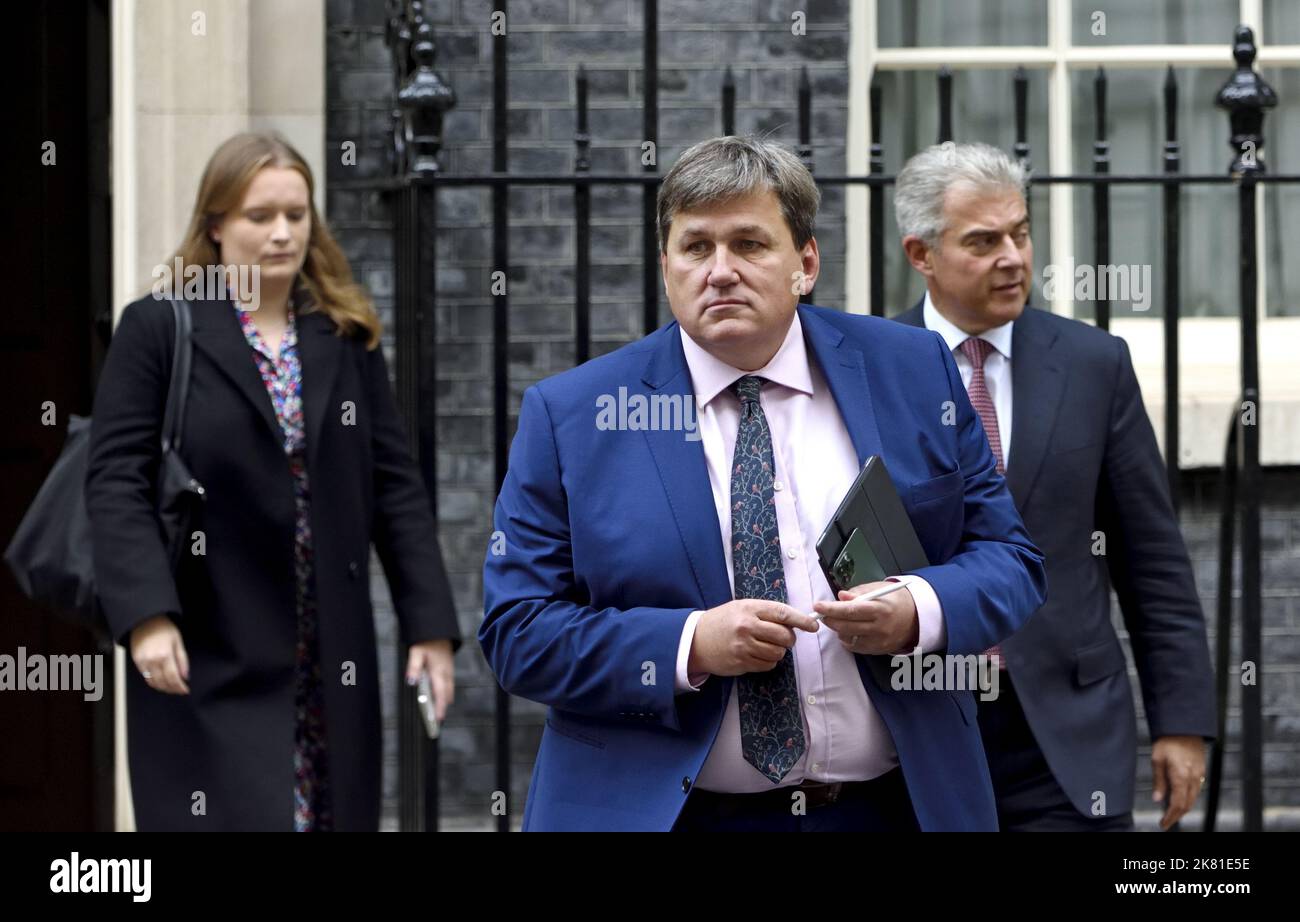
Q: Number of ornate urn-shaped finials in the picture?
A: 2